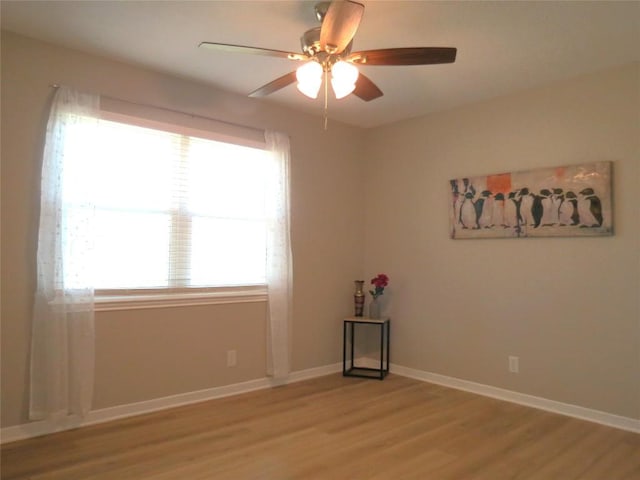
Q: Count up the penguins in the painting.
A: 9